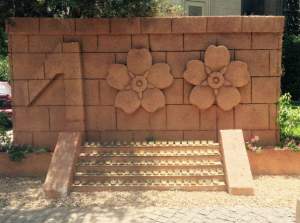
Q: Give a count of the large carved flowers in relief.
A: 2